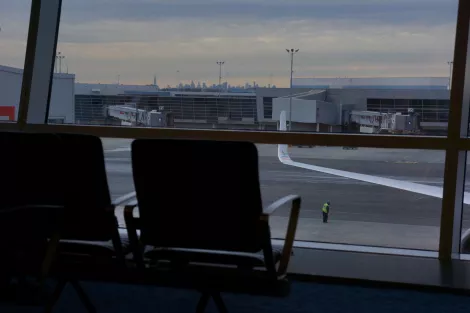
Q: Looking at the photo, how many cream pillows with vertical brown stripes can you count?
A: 0